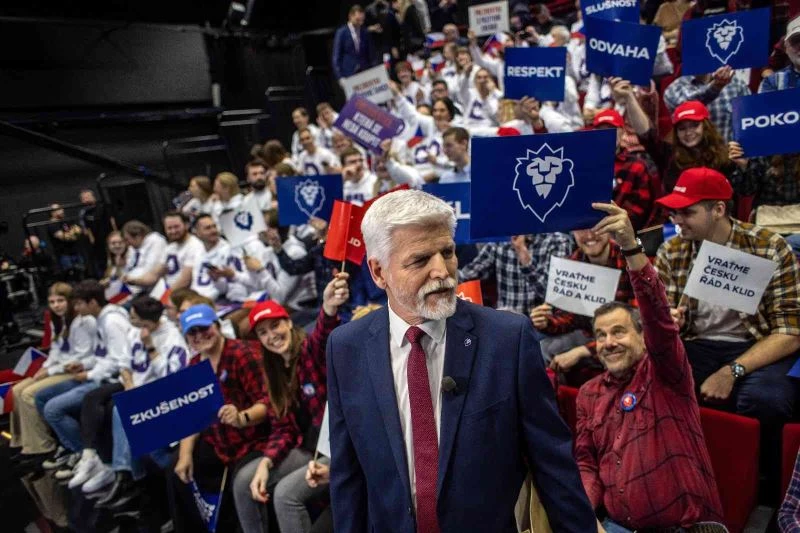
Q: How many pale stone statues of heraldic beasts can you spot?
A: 0